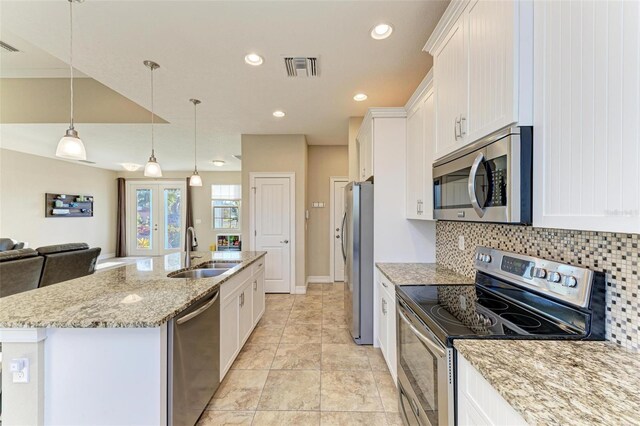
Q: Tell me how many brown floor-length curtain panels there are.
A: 2